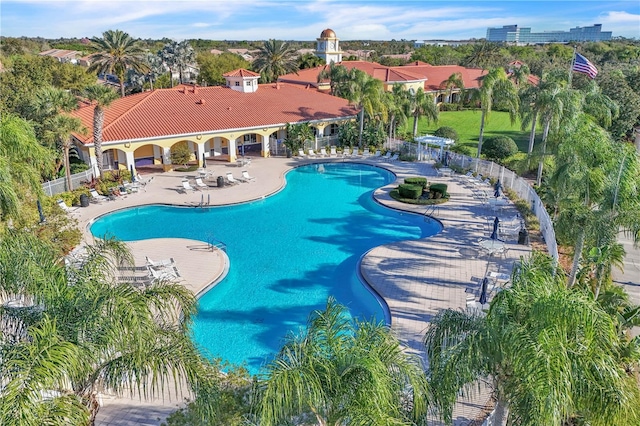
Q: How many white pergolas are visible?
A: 1